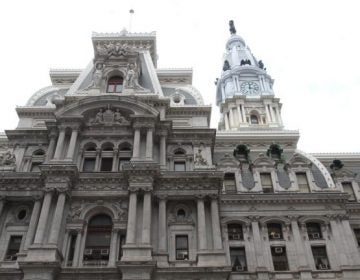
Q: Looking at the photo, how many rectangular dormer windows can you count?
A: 4